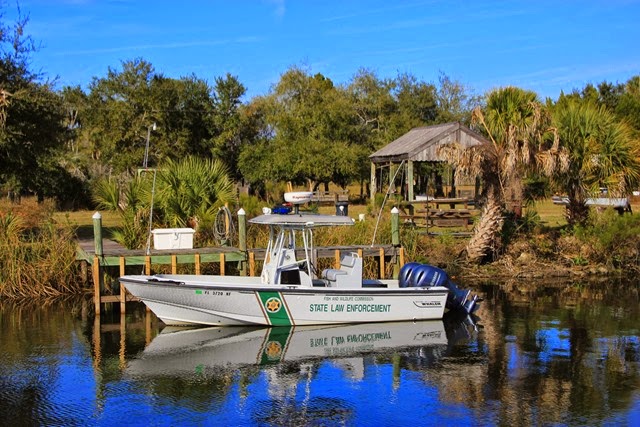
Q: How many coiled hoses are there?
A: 1